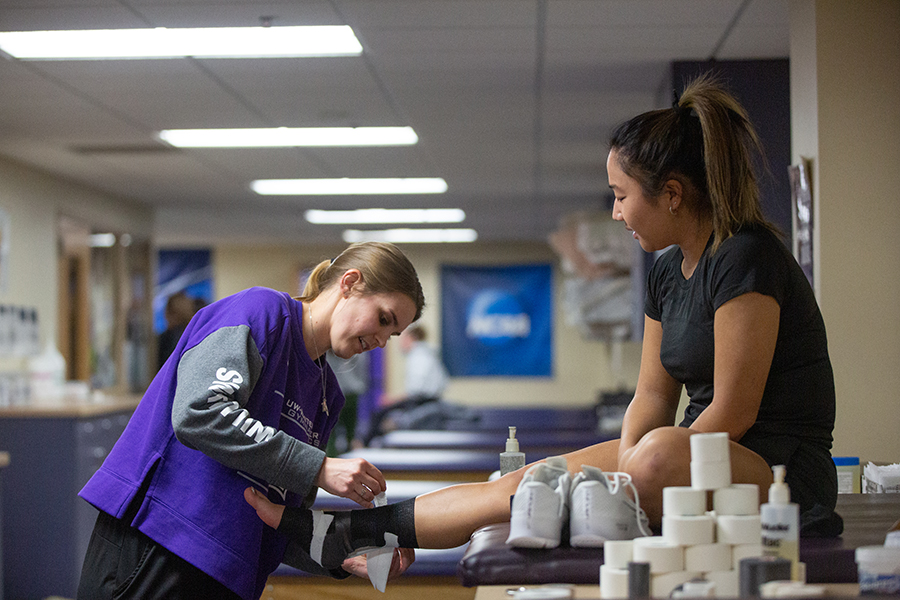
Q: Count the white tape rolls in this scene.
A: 13